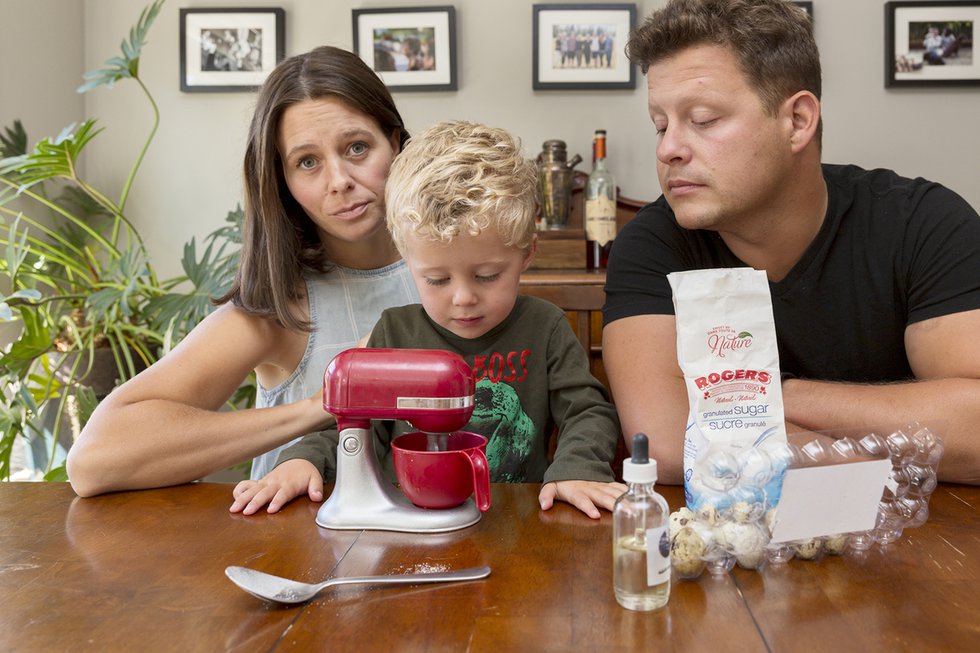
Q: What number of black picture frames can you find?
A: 5